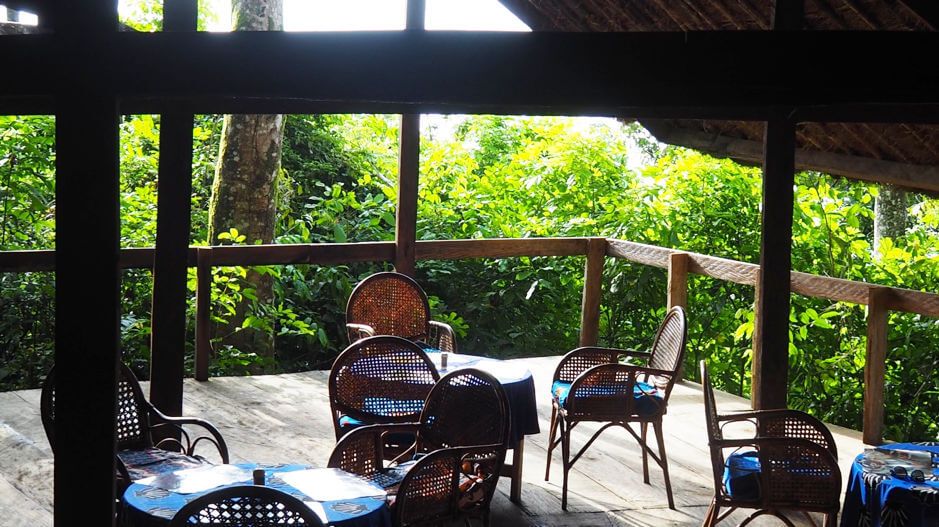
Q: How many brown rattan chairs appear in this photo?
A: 7